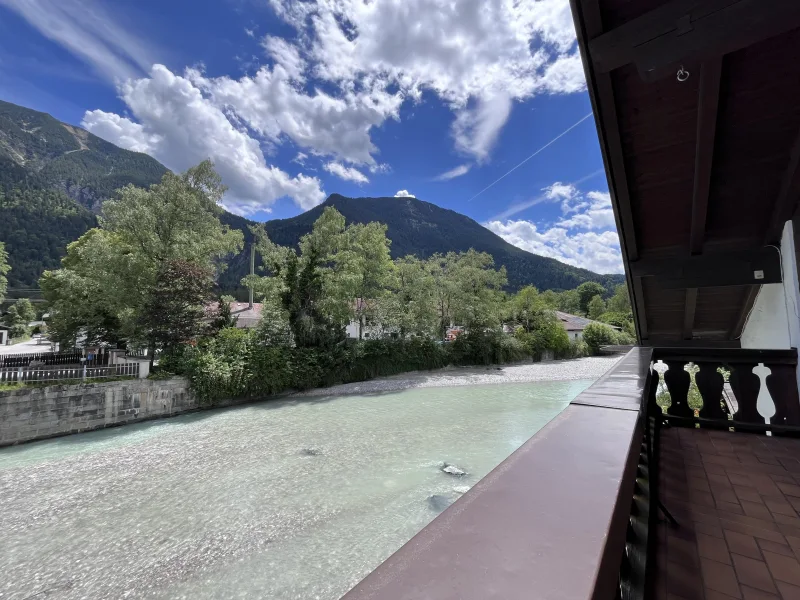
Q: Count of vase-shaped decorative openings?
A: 4